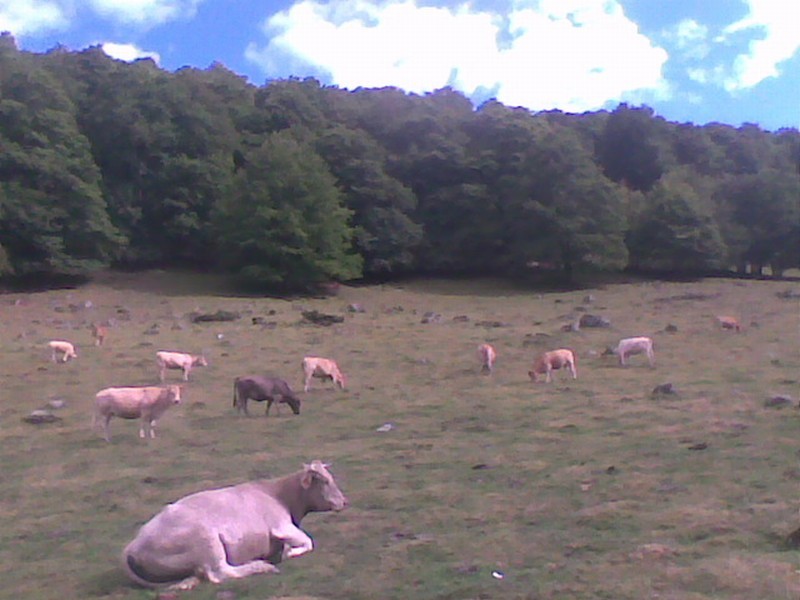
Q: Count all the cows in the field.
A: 11